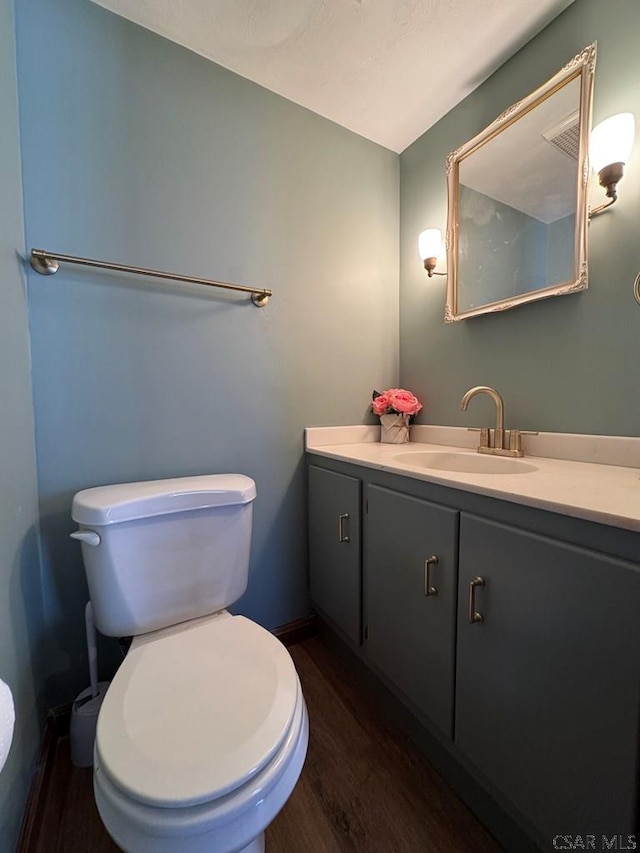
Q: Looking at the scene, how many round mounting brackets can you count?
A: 2